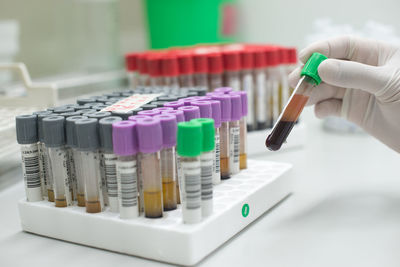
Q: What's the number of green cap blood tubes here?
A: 3